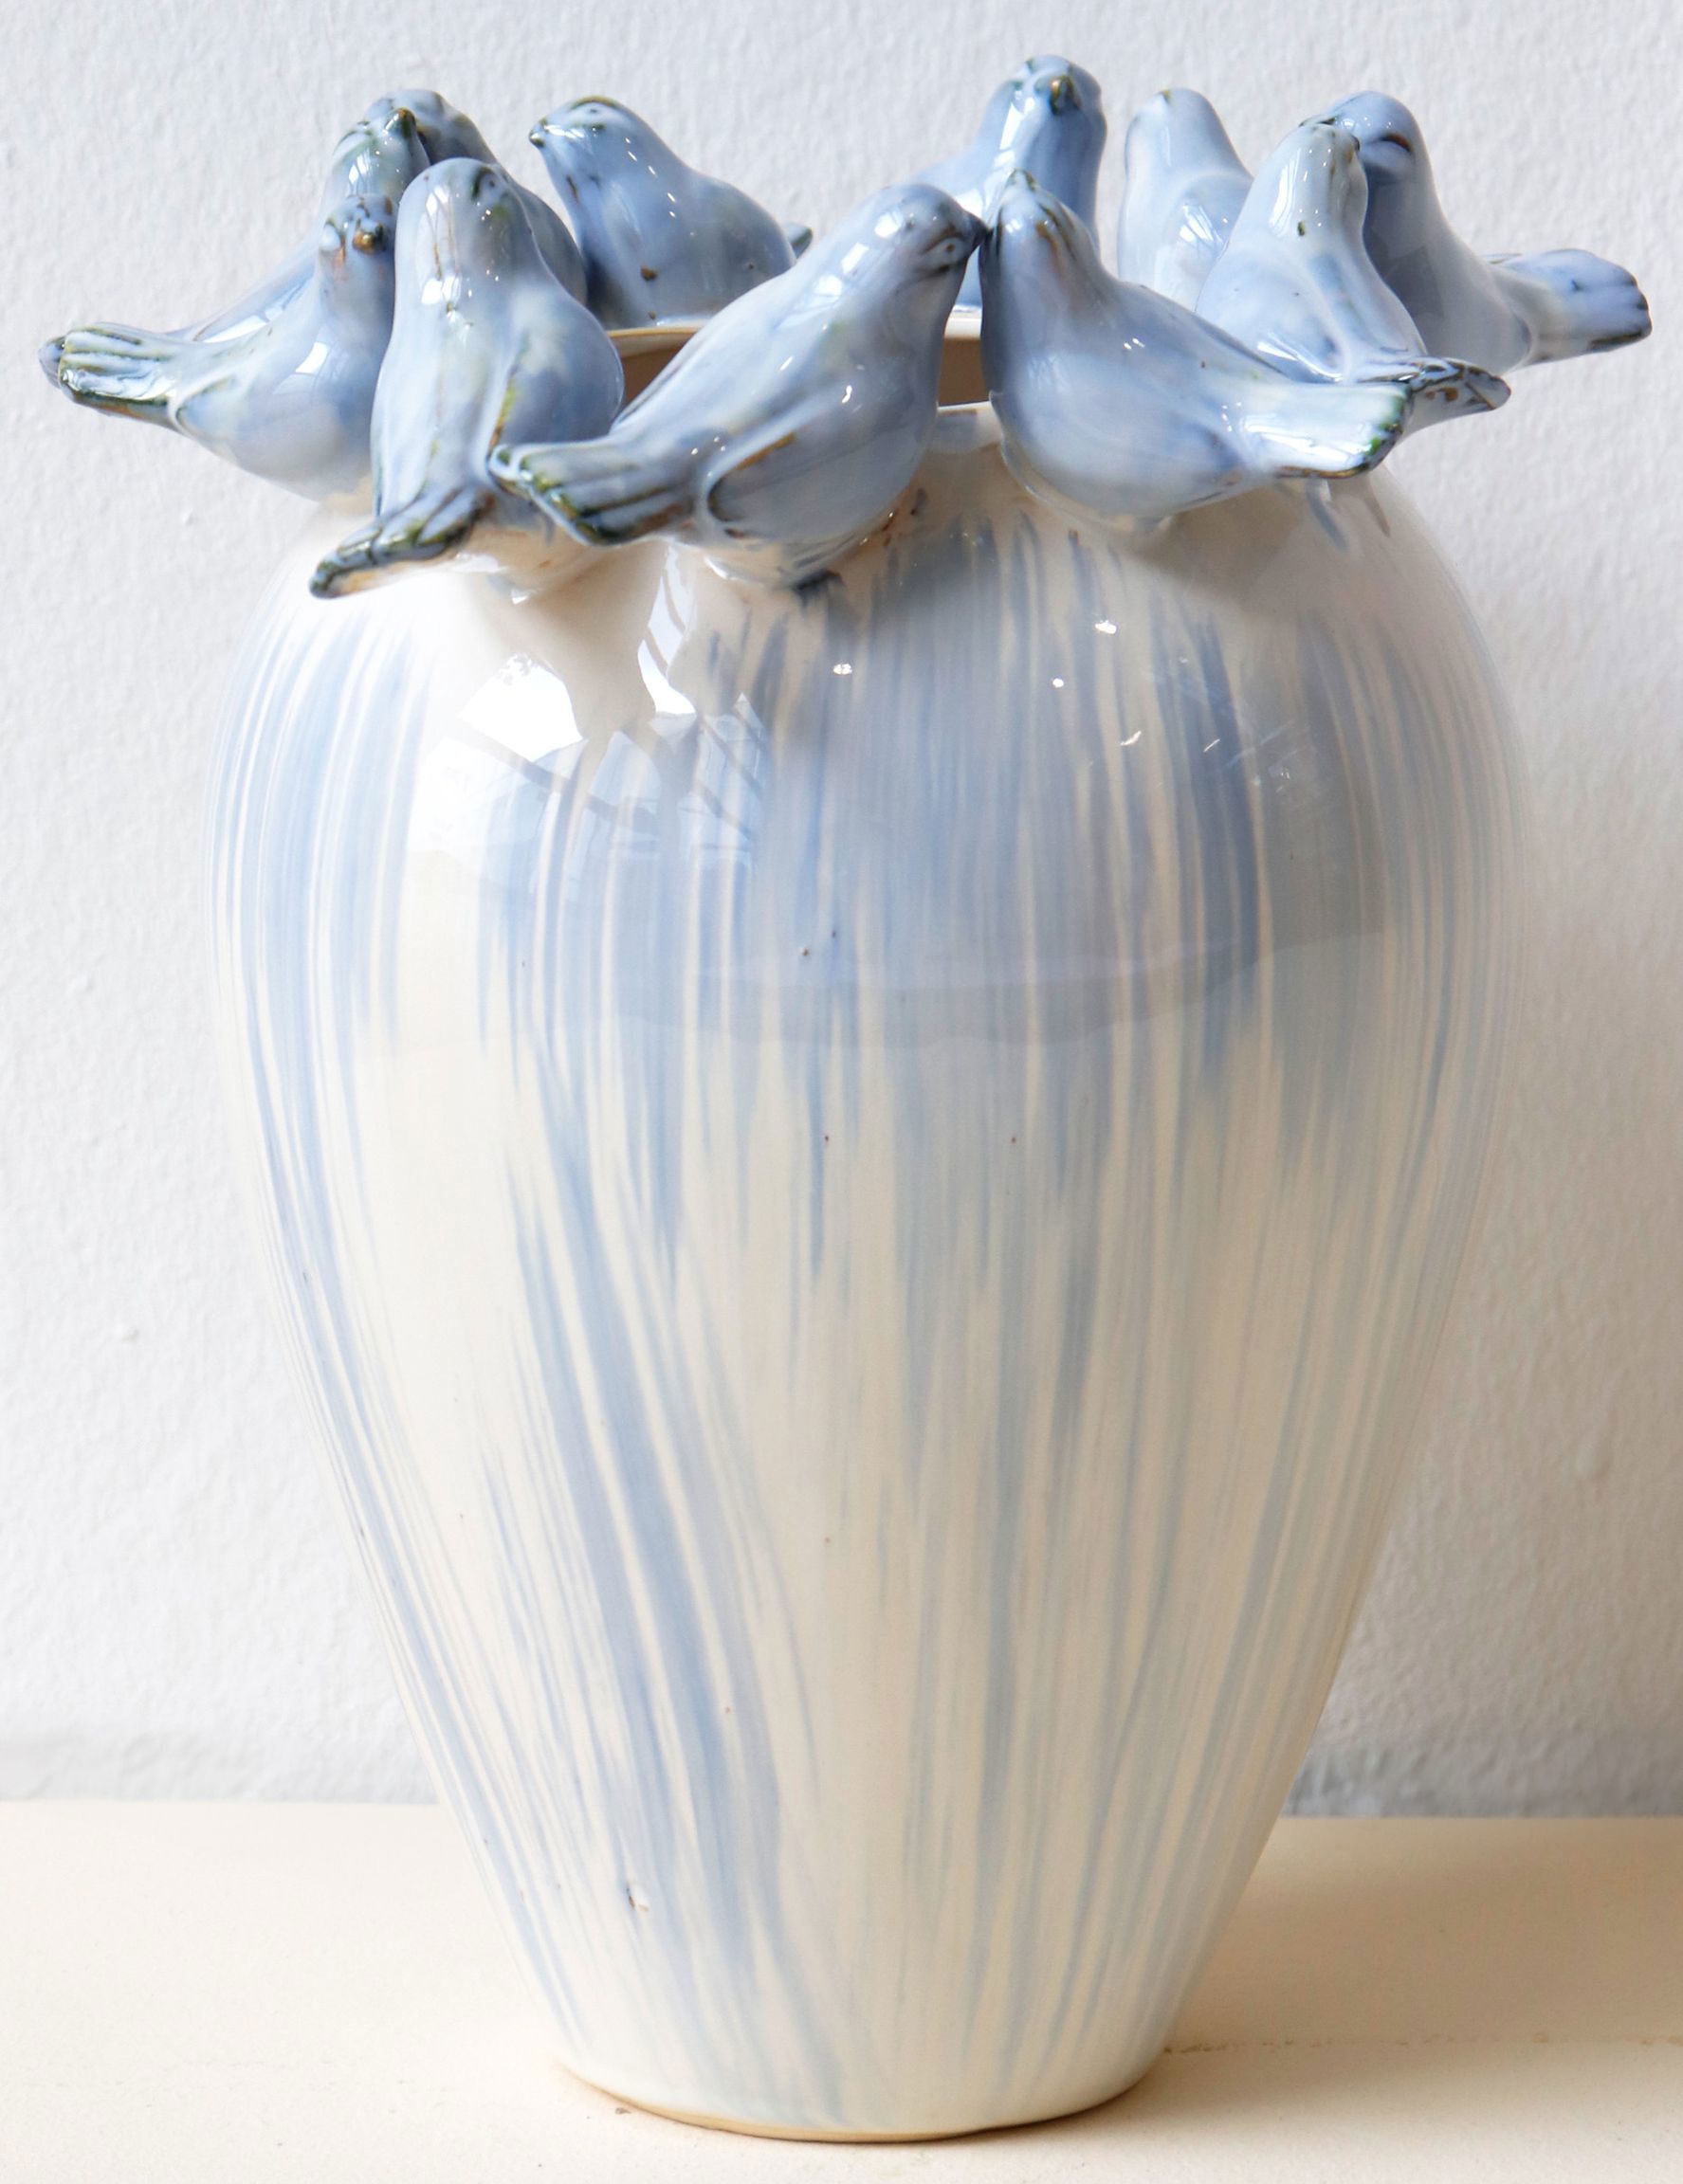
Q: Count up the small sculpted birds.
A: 11